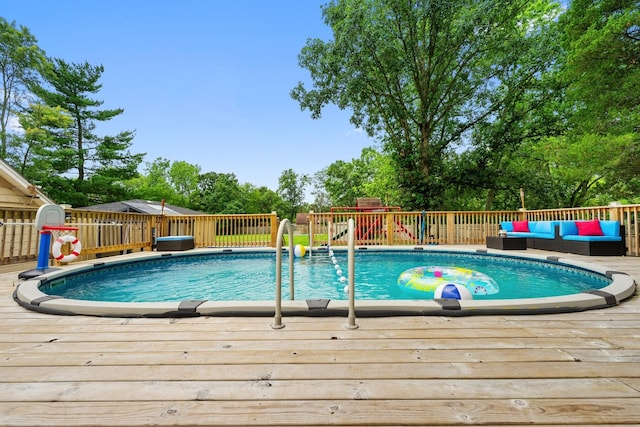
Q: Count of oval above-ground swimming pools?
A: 1